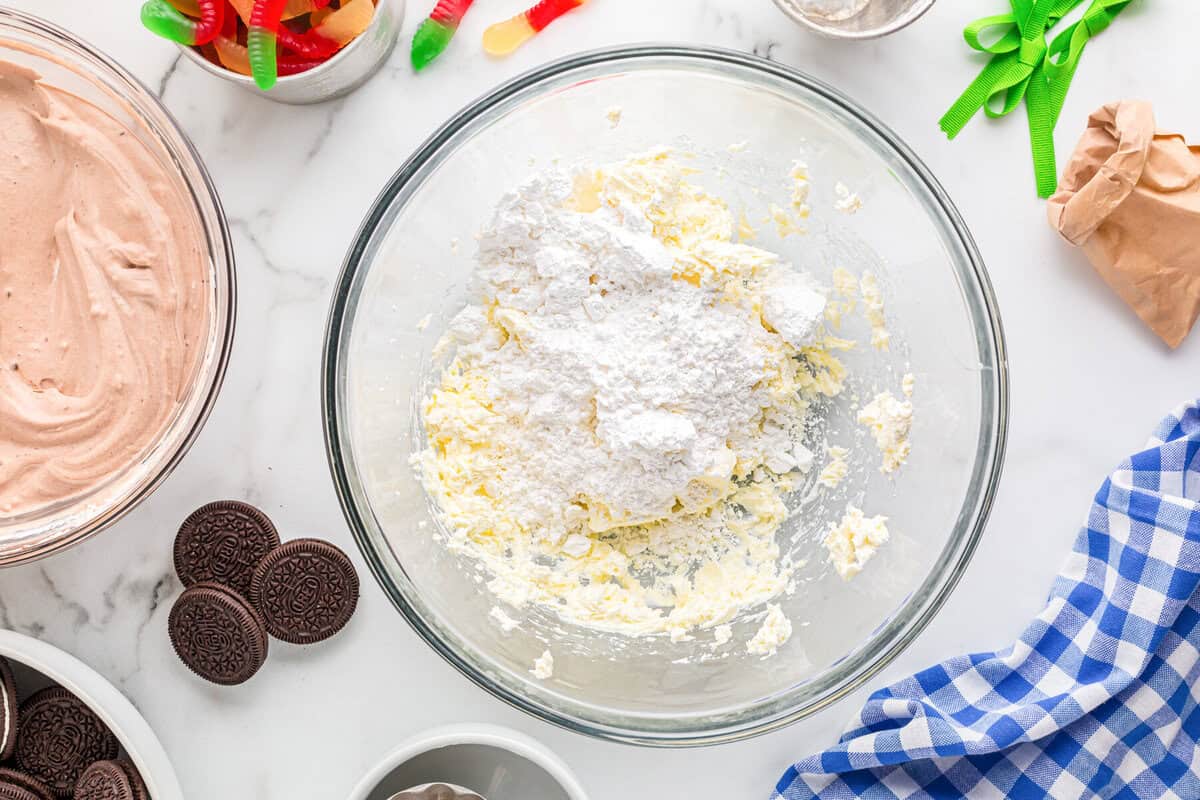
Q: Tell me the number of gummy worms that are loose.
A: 2